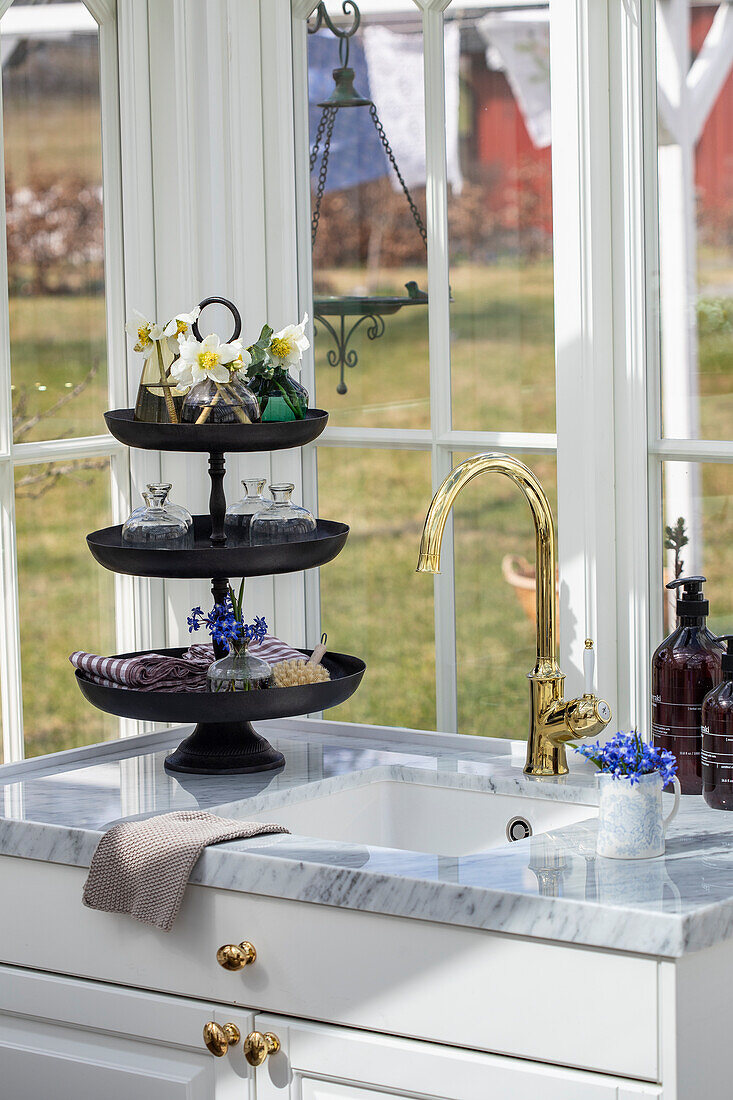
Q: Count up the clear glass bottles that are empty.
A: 4